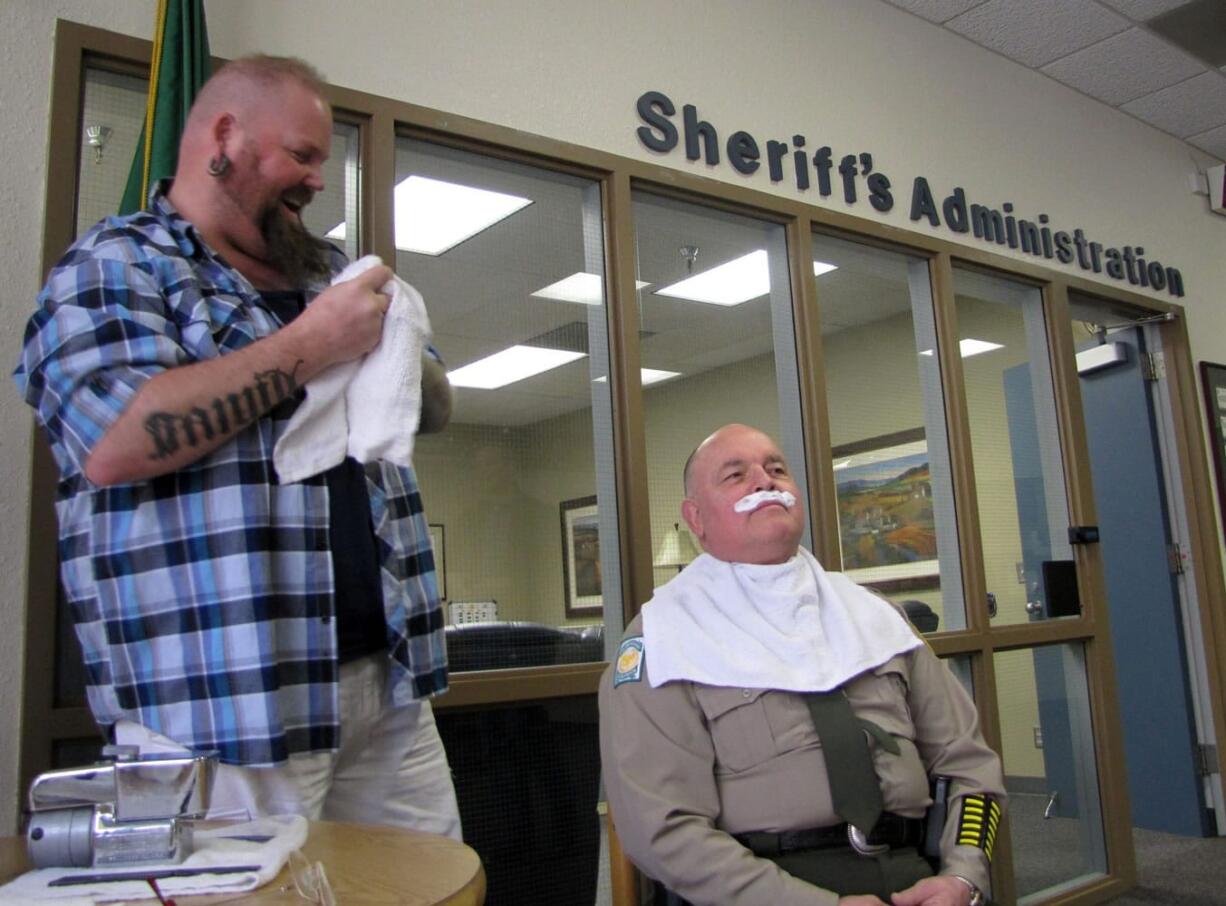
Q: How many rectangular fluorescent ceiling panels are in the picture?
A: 6